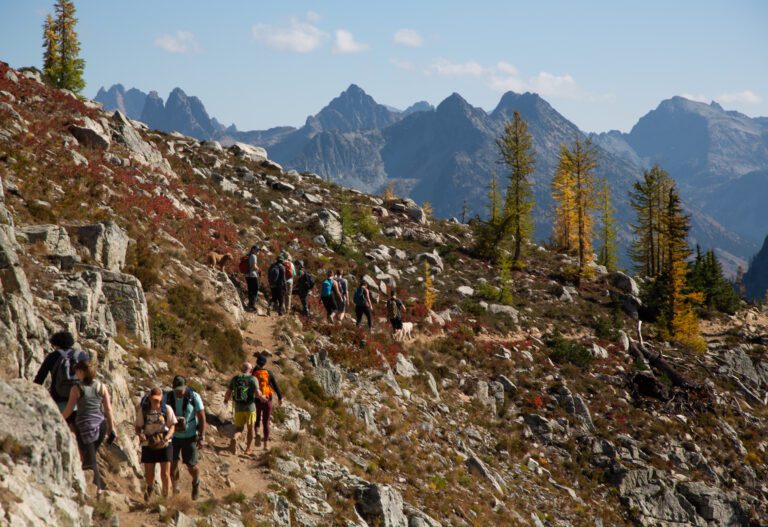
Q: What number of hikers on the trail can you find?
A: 14